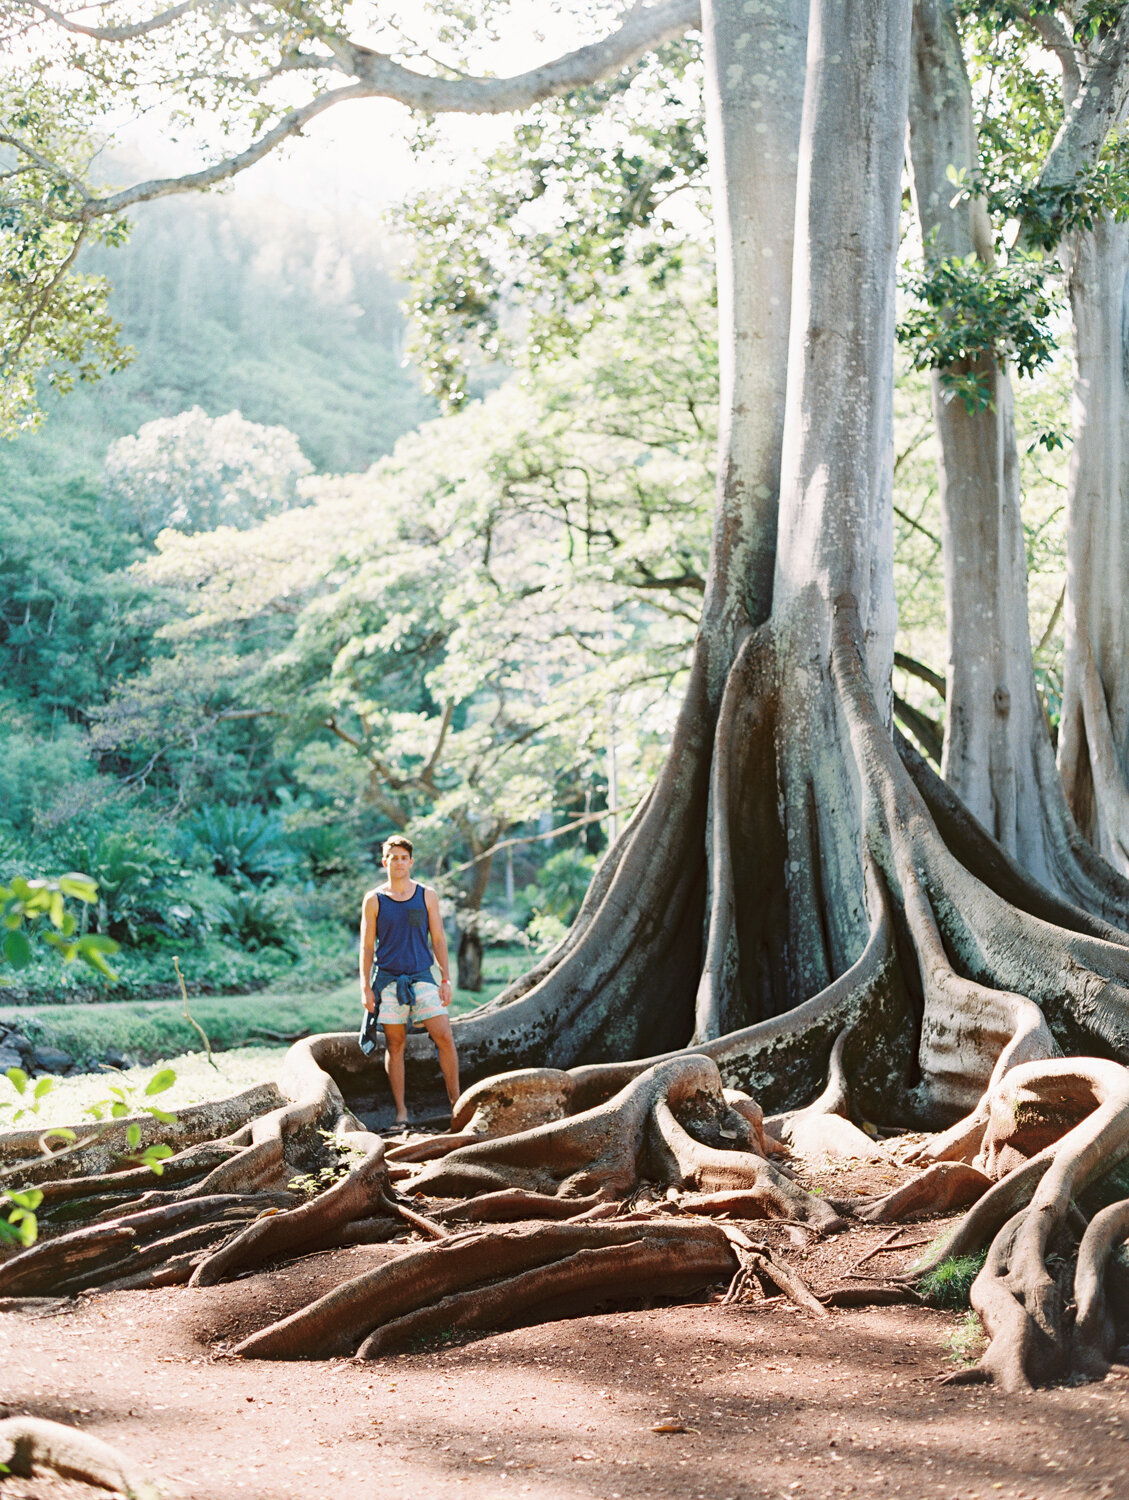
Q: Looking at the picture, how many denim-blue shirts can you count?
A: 1